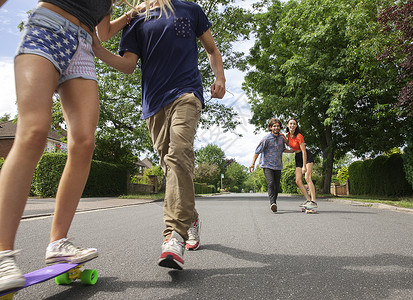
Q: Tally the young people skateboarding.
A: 2